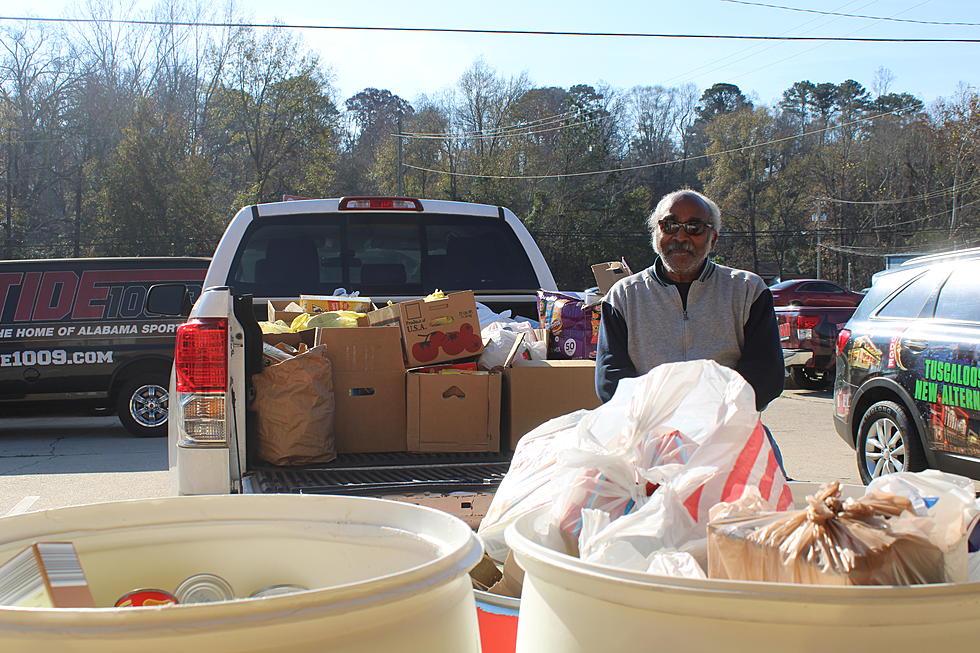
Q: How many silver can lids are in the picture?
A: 2